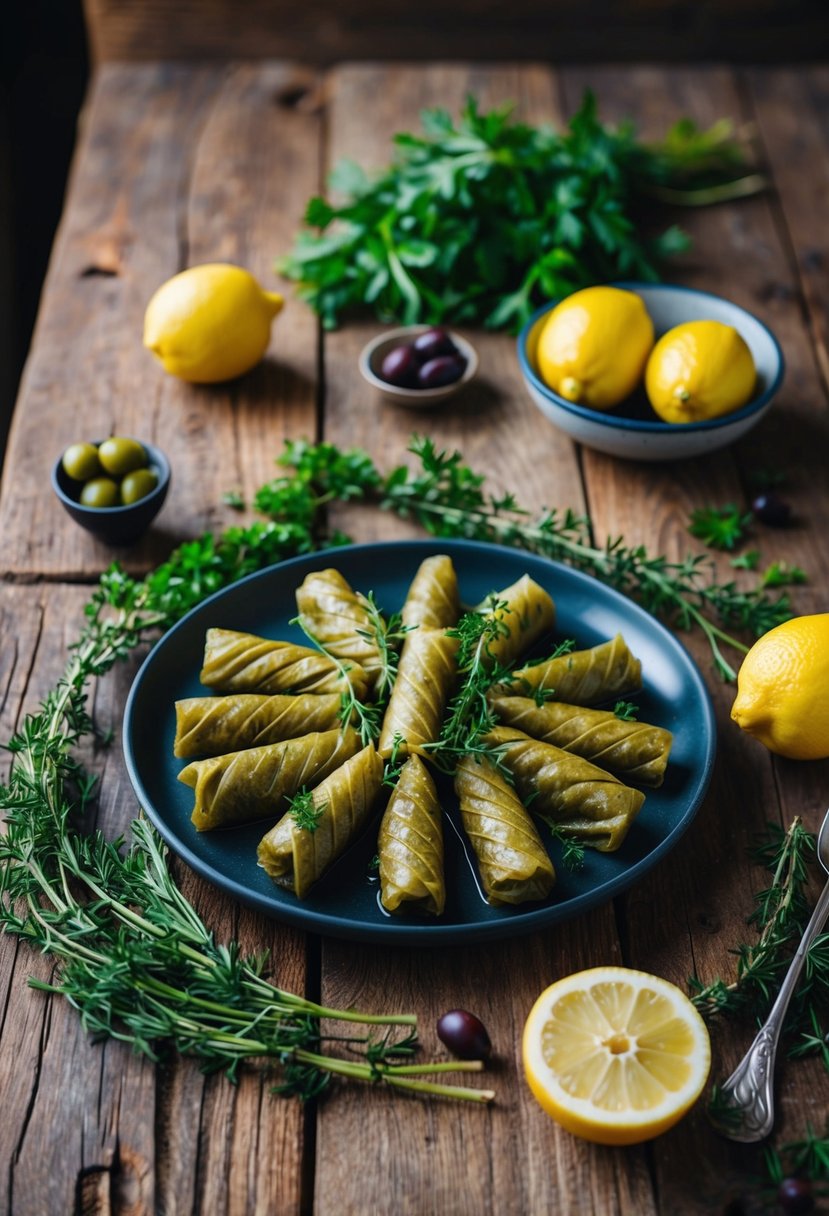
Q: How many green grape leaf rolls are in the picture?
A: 13